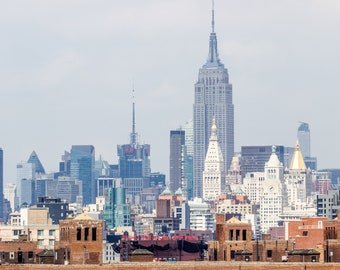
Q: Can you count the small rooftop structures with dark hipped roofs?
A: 4